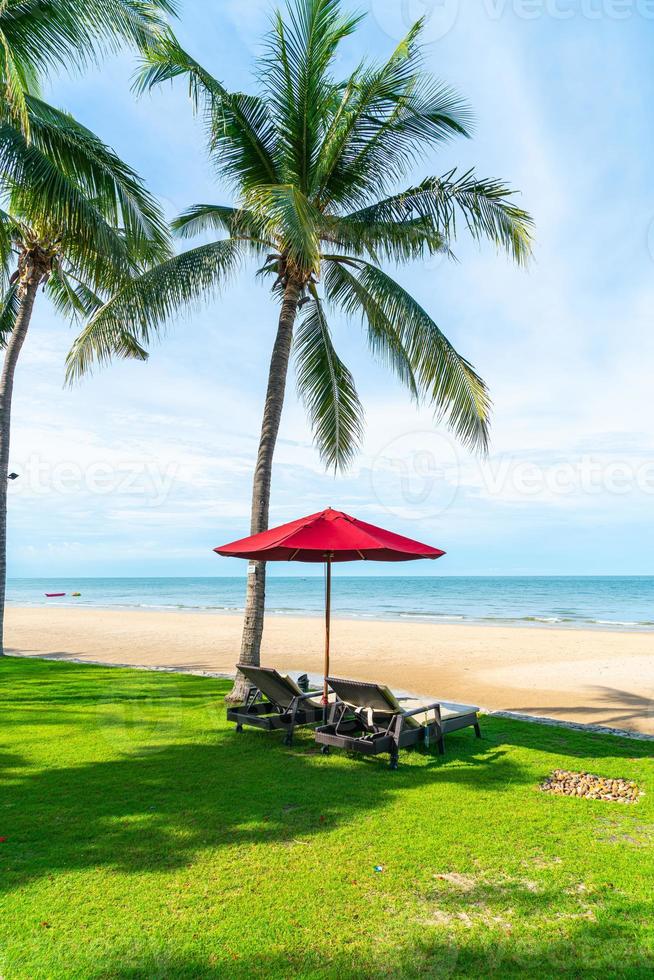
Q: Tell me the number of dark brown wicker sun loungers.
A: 2